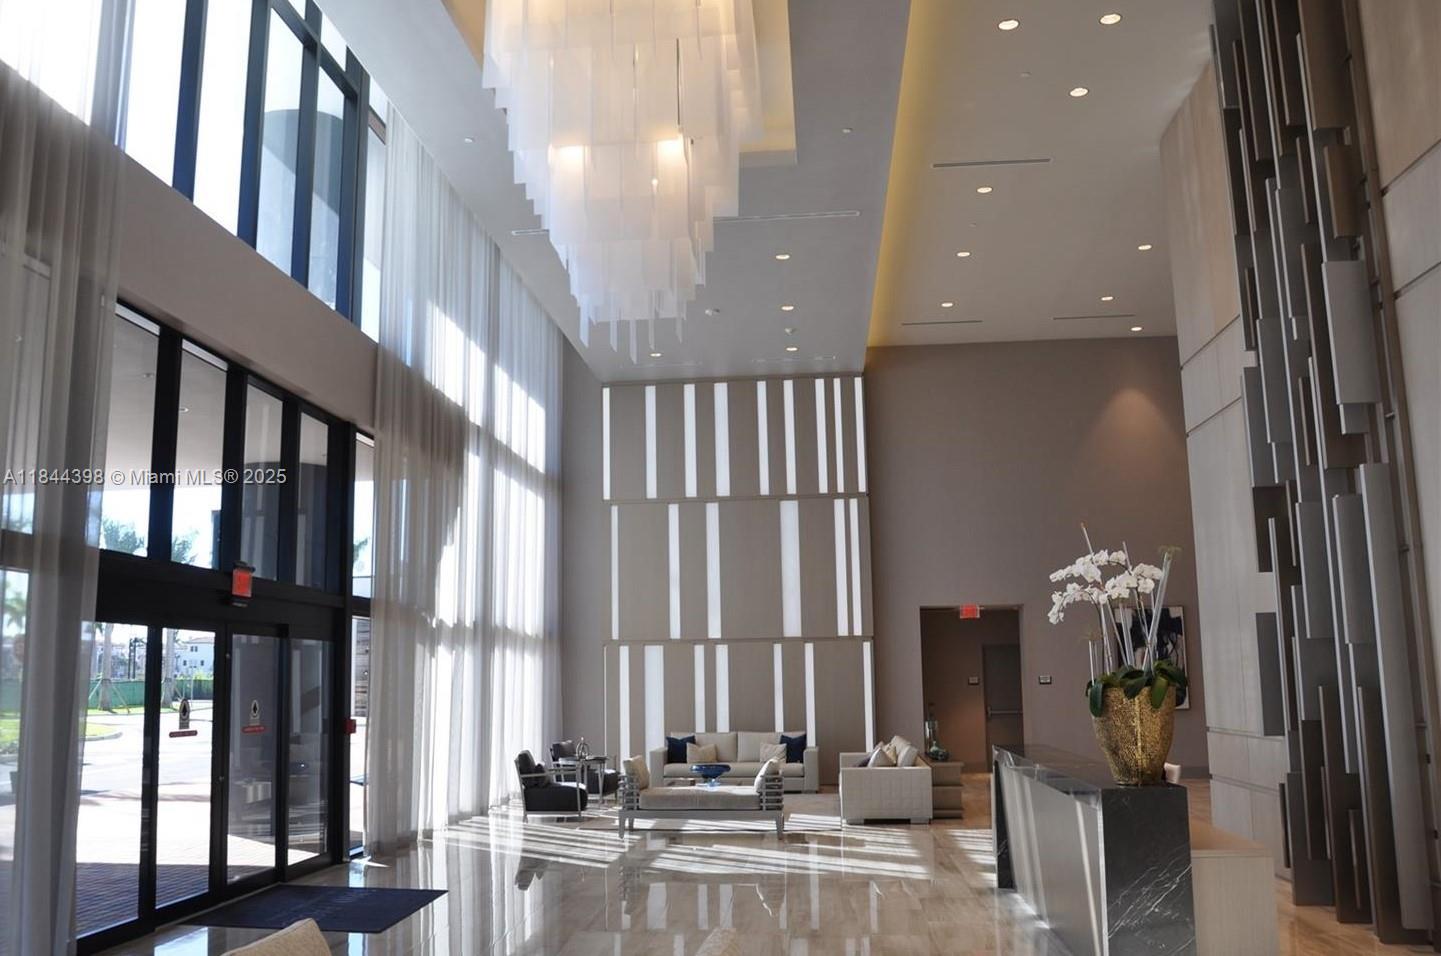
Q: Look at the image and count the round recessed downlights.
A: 13